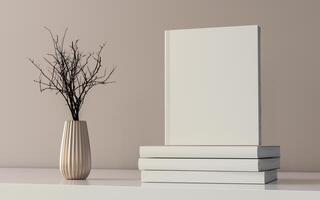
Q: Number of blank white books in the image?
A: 4